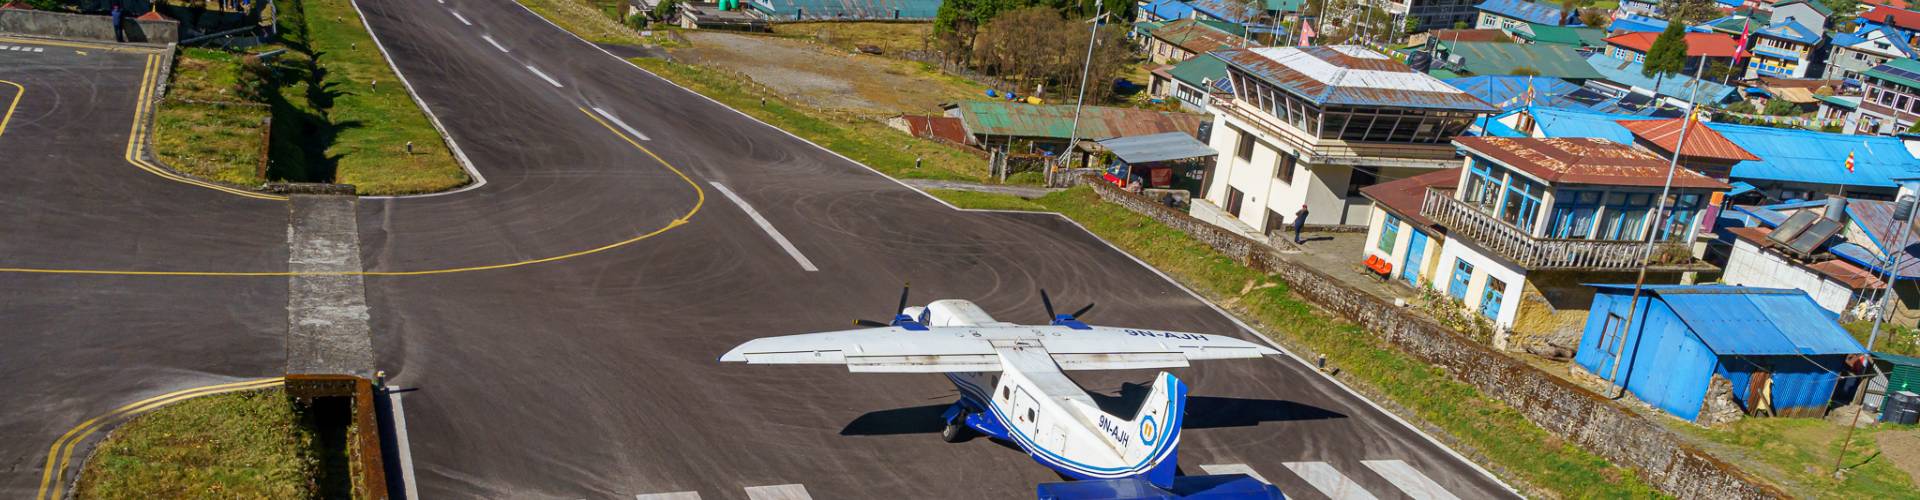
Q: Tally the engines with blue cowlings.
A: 2